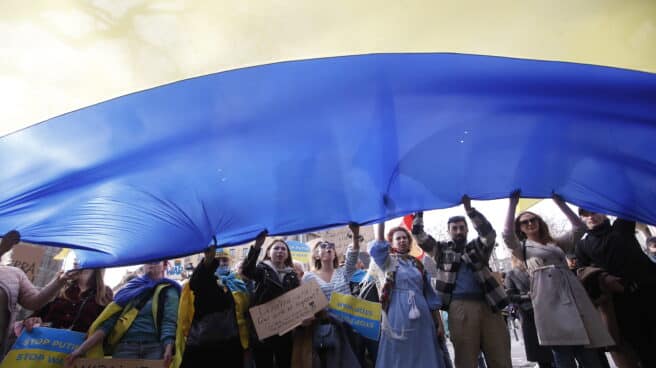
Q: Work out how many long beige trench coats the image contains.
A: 1